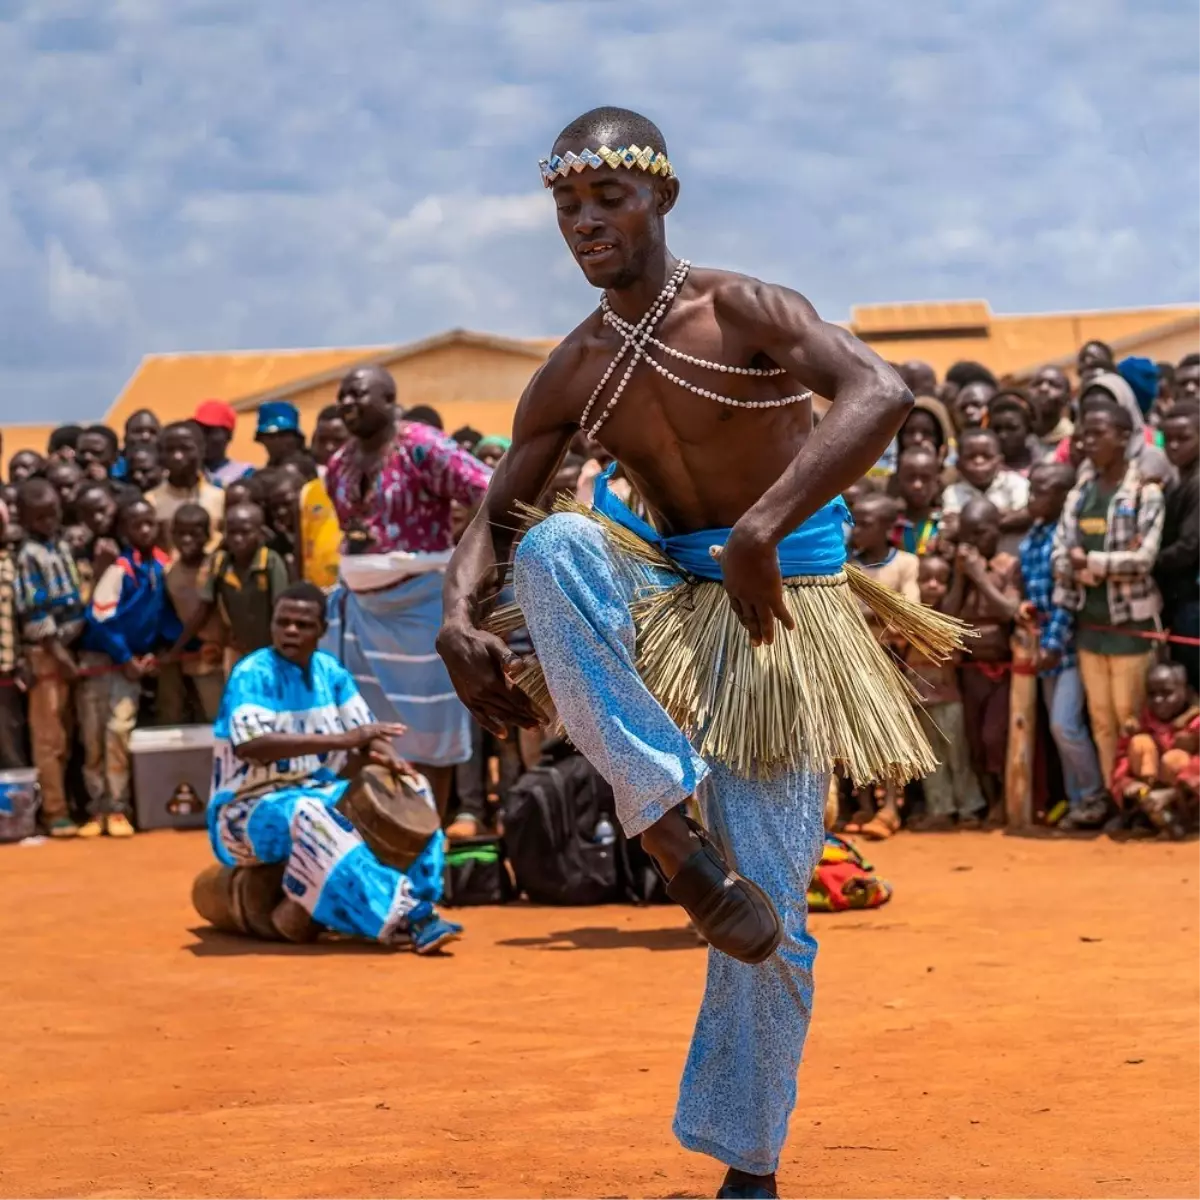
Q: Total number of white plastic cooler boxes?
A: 1